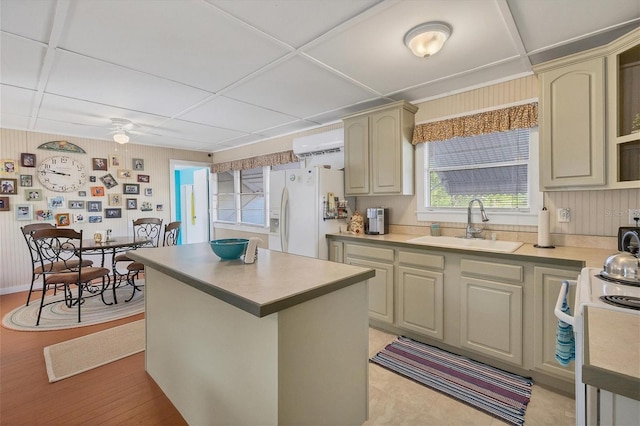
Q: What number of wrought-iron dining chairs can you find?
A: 4